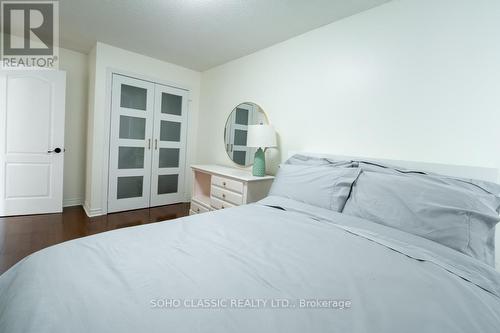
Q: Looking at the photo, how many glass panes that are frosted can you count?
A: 8